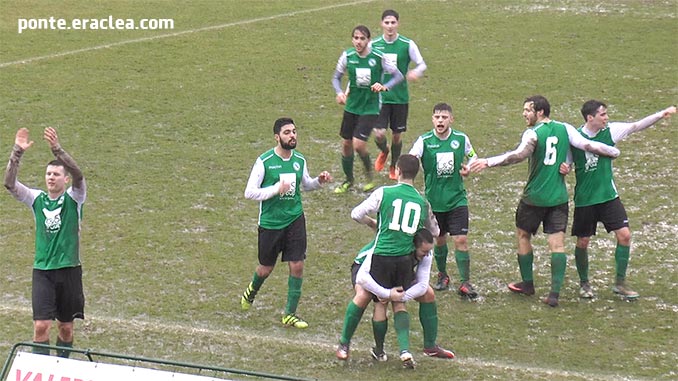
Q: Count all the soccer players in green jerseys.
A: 9